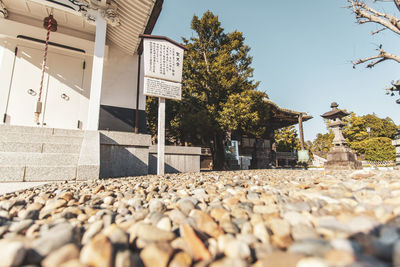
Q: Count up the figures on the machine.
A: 0